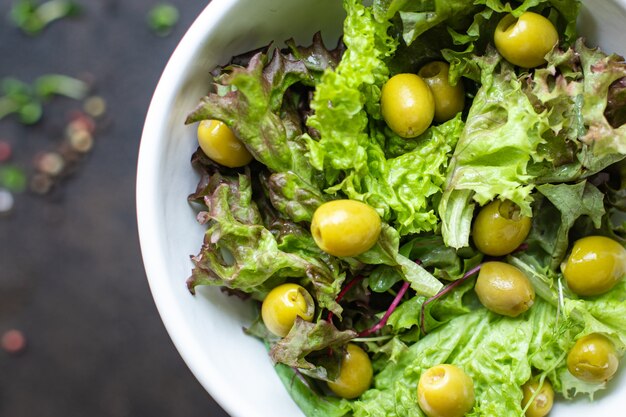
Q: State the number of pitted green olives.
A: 13